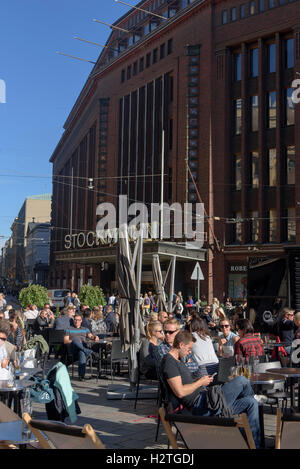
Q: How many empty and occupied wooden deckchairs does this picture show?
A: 3